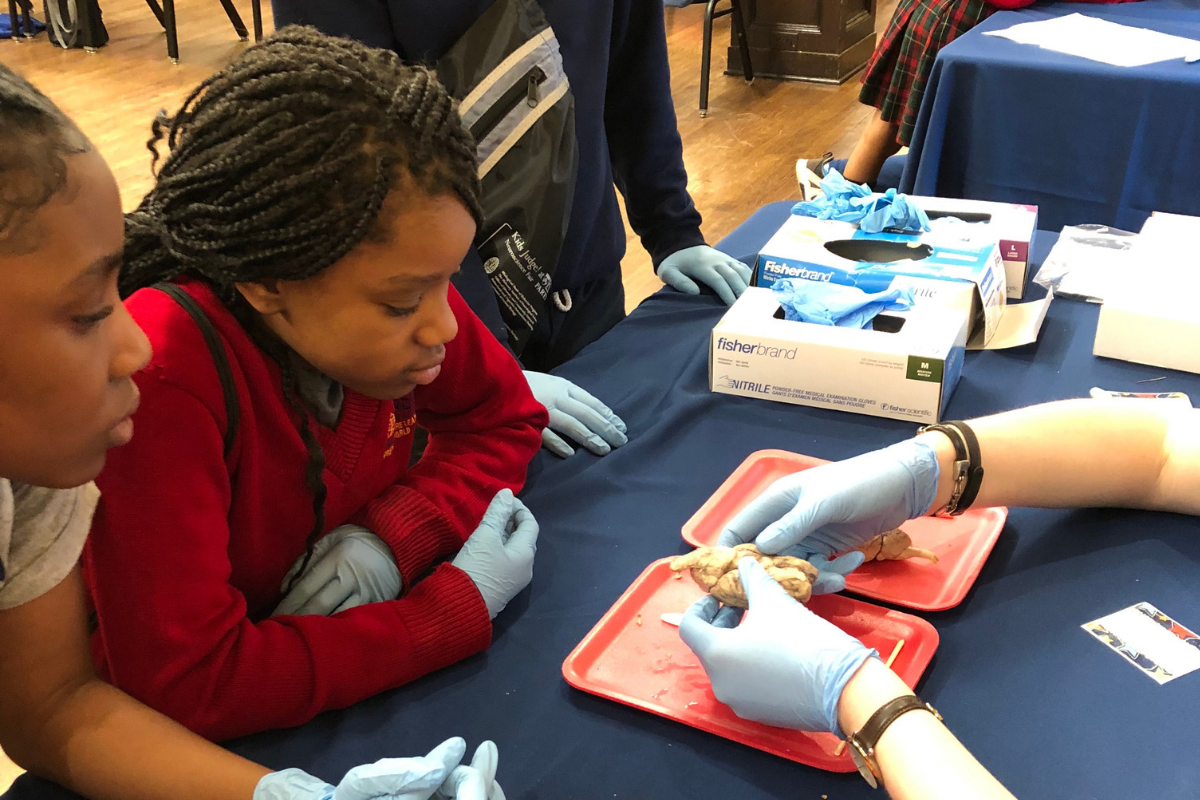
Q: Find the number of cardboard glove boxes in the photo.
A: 3